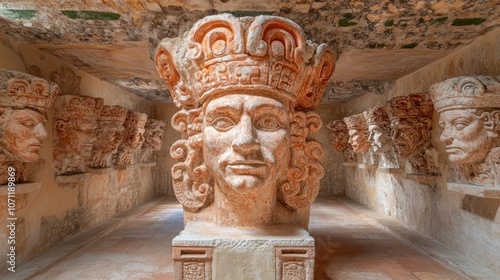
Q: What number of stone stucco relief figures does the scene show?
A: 11